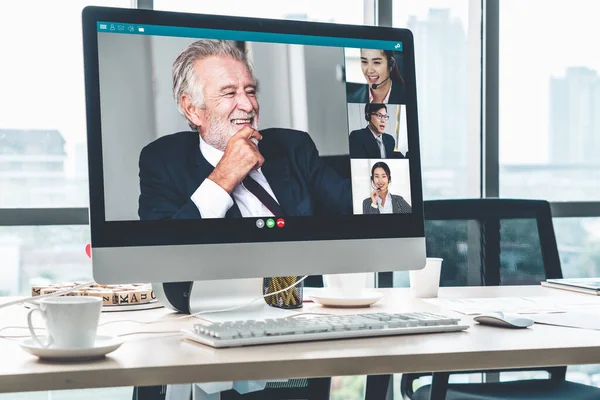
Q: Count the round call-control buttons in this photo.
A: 3